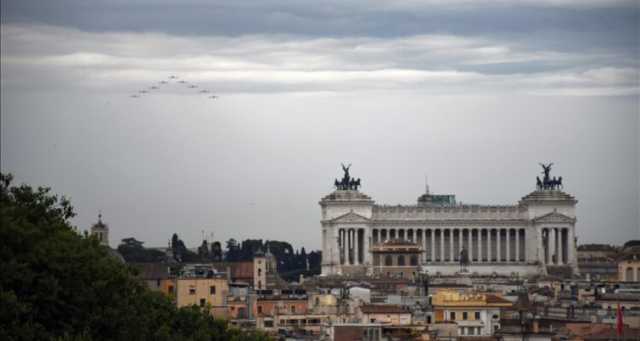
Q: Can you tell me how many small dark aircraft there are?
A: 9